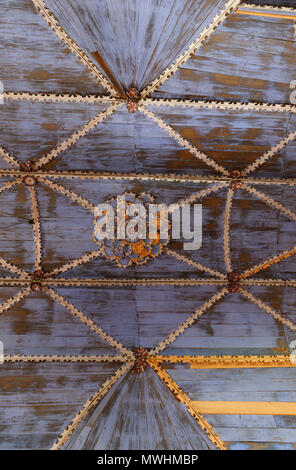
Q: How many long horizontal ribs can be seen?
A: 4